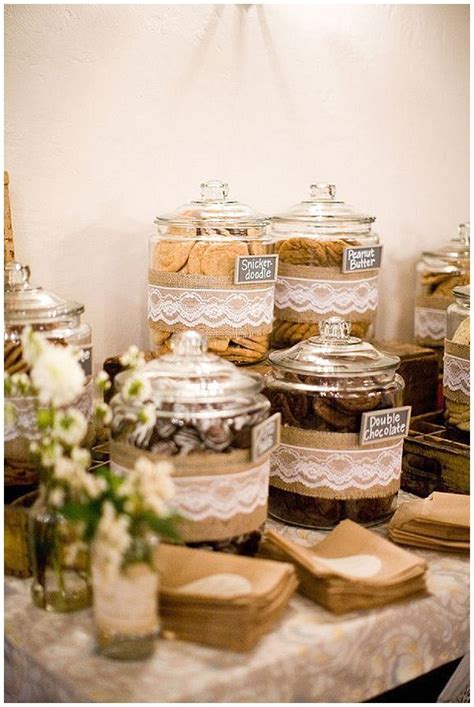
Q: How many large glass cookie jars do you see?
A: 7